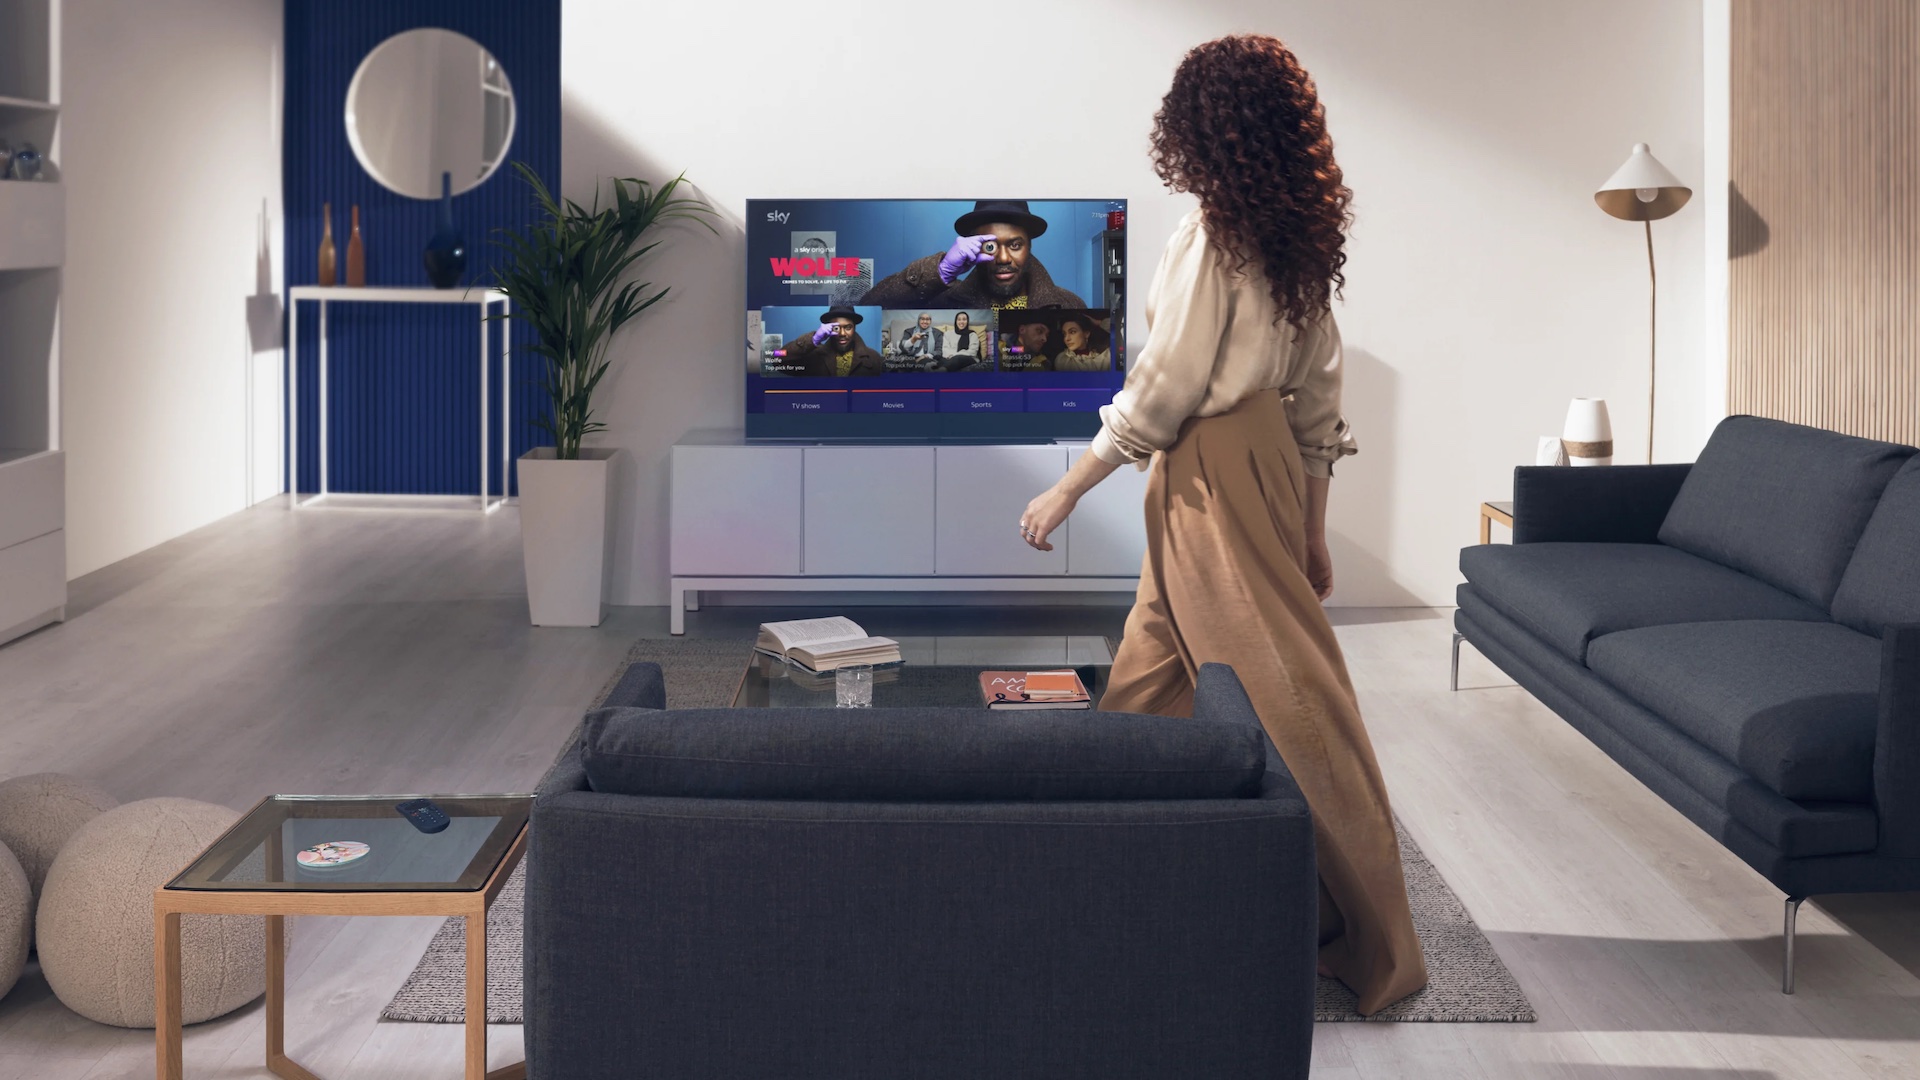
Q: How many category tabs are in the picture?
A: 4